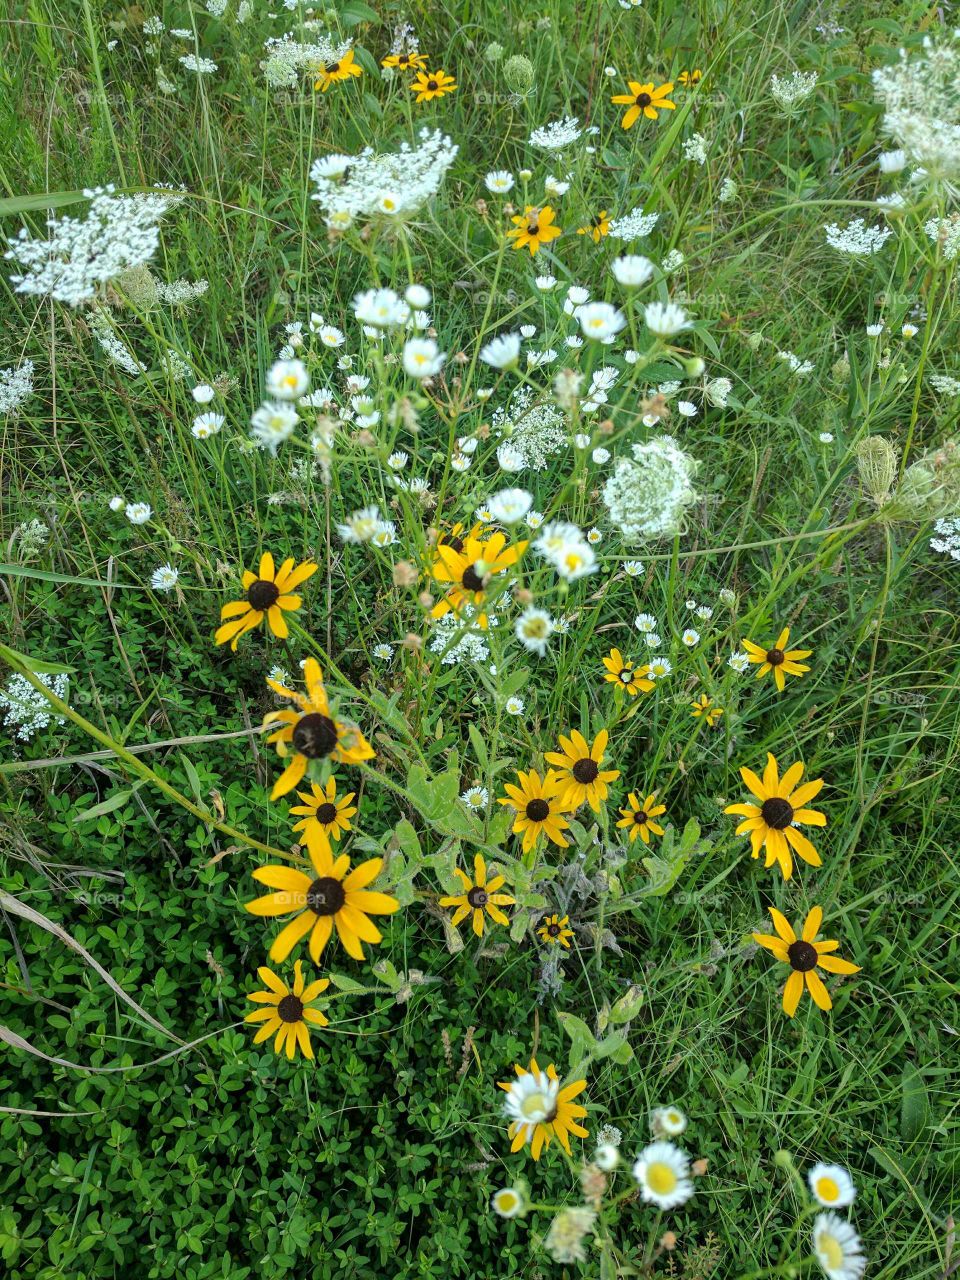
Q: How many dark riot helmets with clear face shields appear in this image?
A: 0